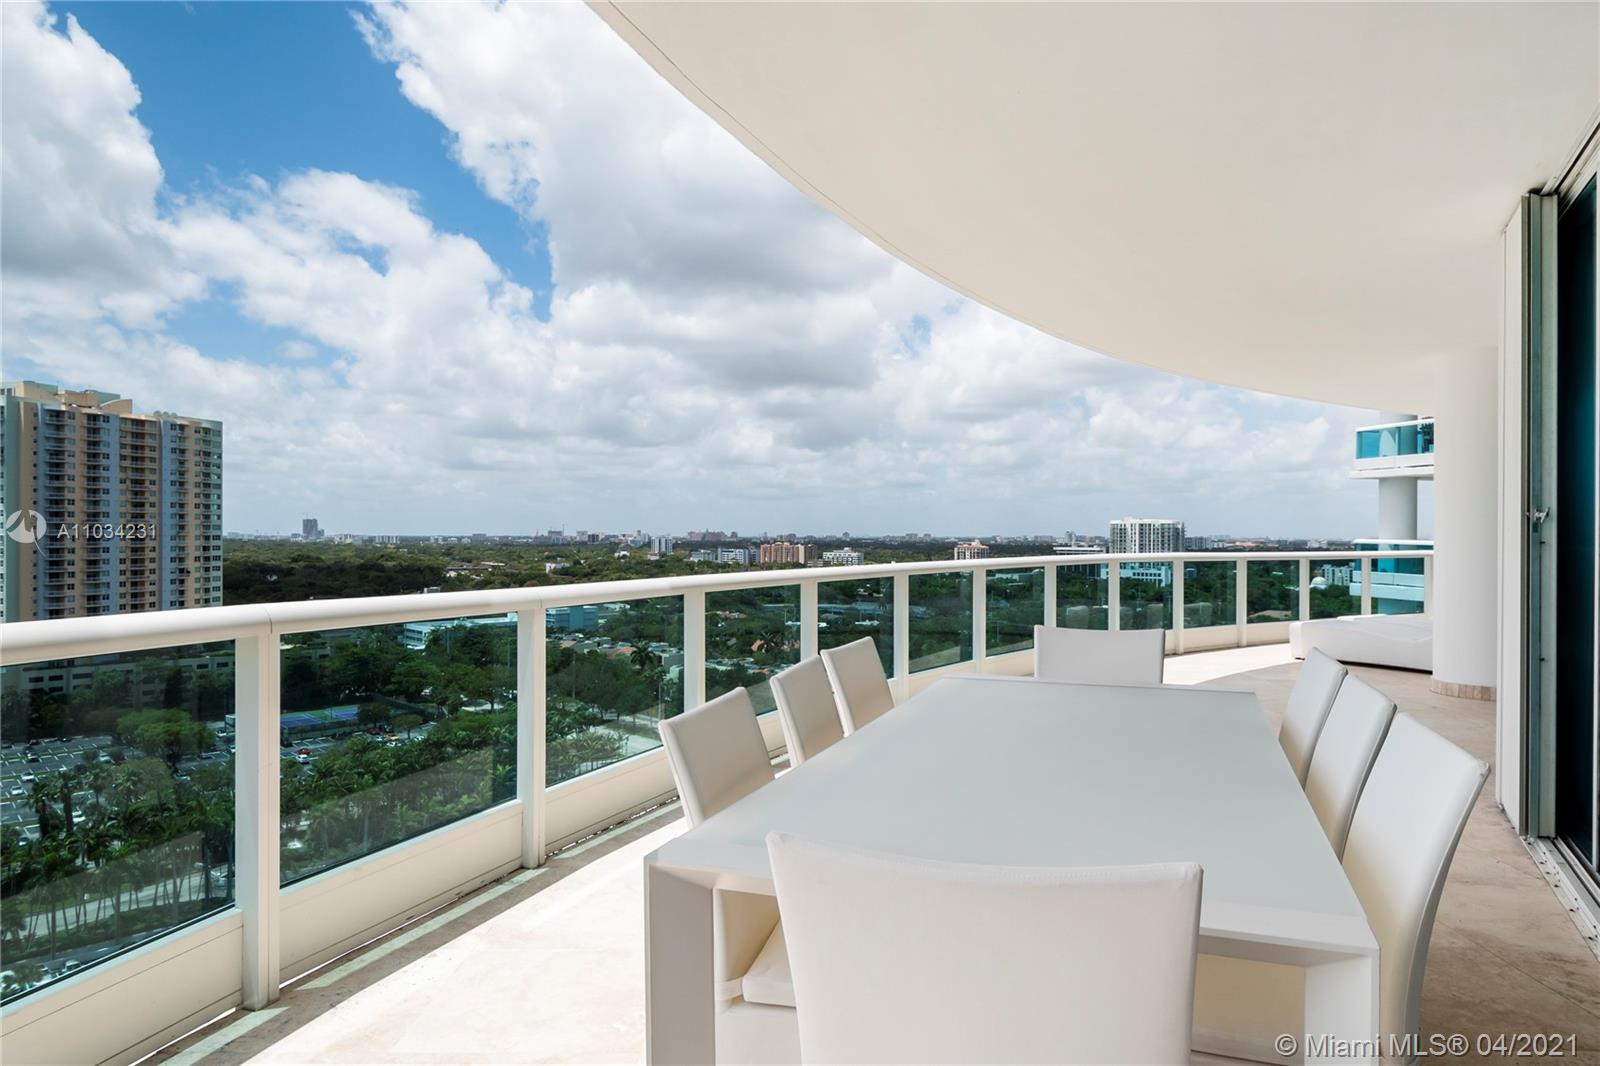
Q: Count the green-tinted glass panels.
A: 13